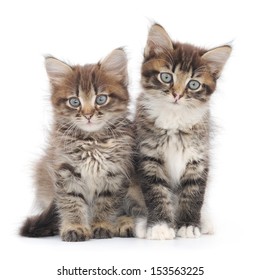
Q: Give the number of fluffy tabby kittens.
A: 2